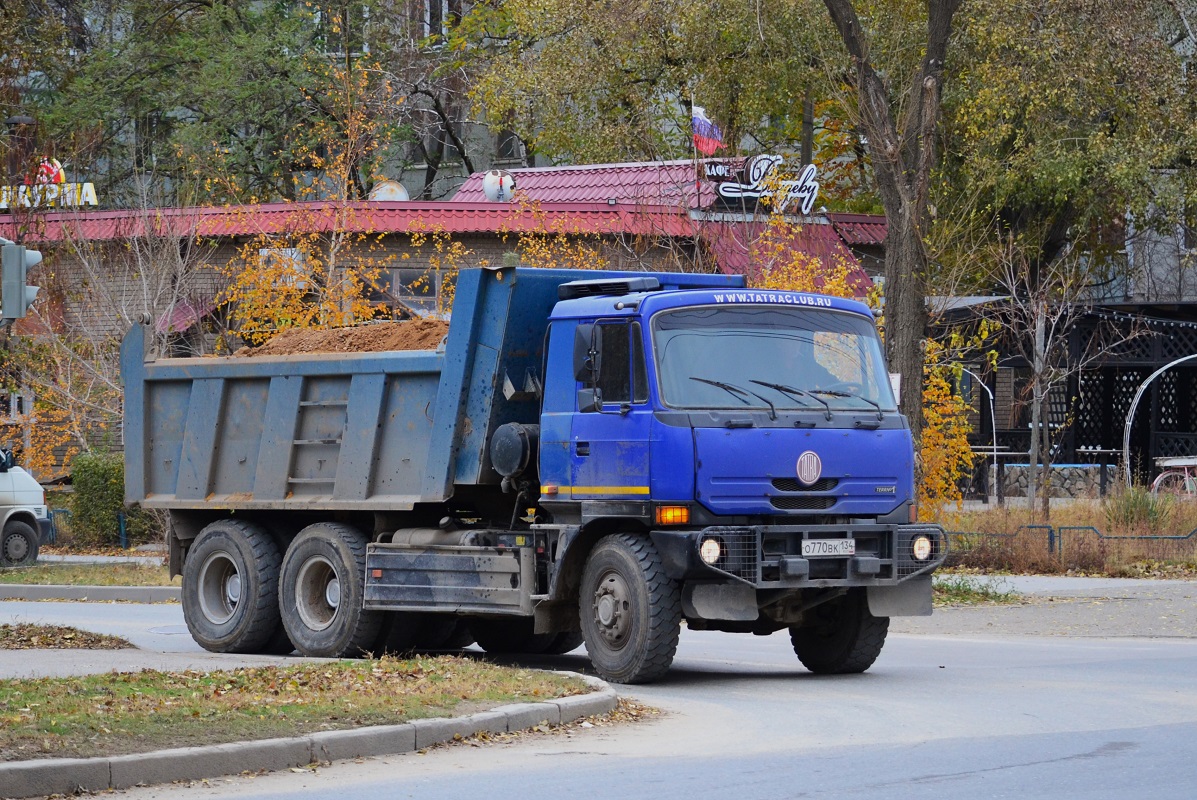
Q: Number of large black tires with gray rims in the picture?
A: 3